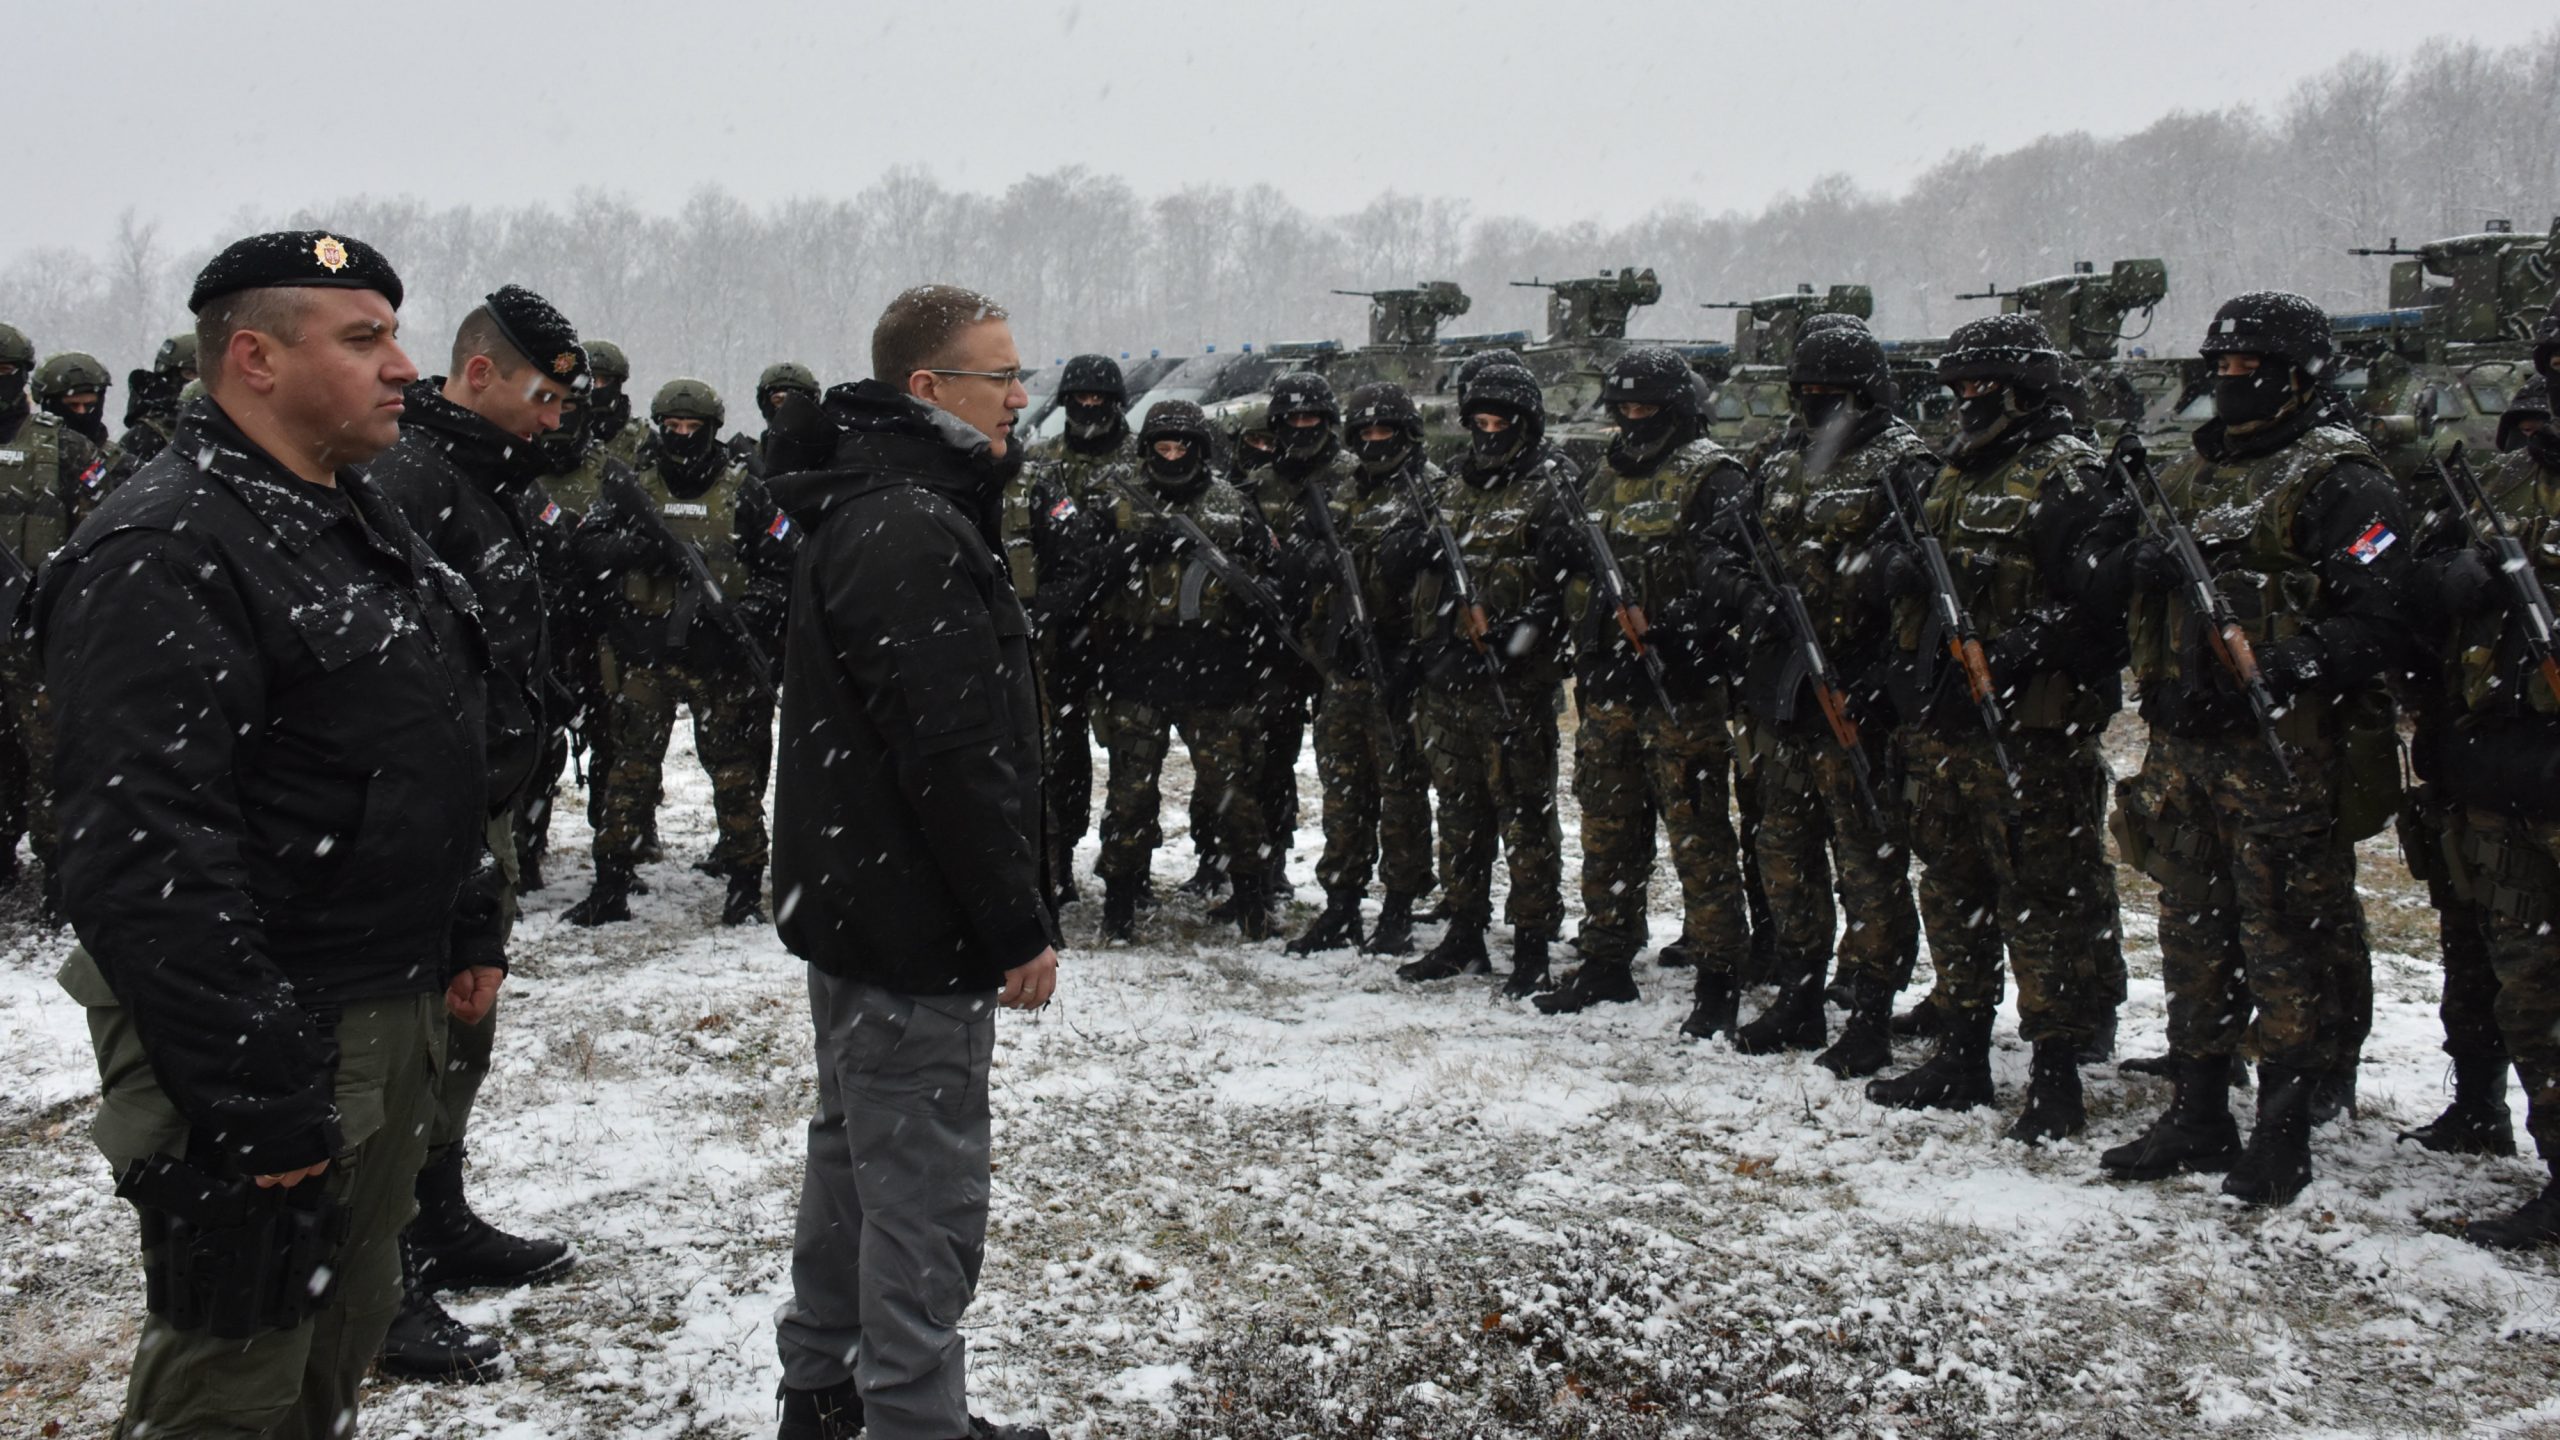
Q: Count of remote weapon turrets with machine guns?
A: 5